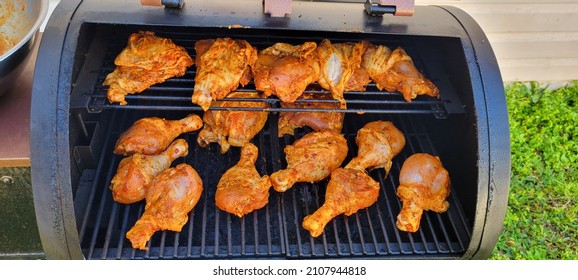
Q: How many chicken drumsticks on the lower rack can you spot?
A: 8